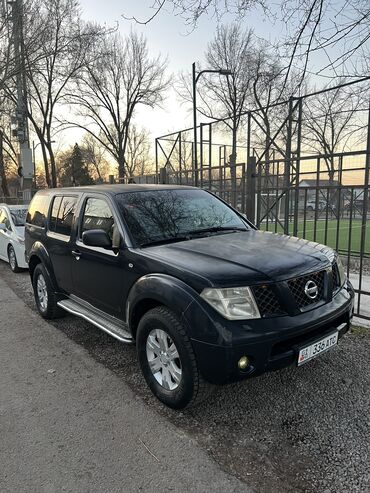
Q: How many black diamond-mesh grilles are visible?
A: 3